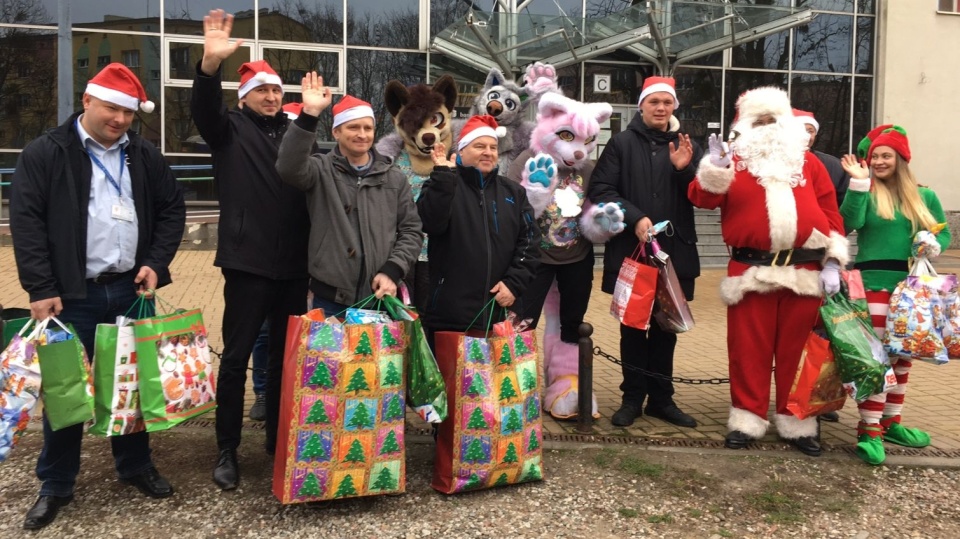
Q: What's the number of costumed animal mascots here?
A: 3